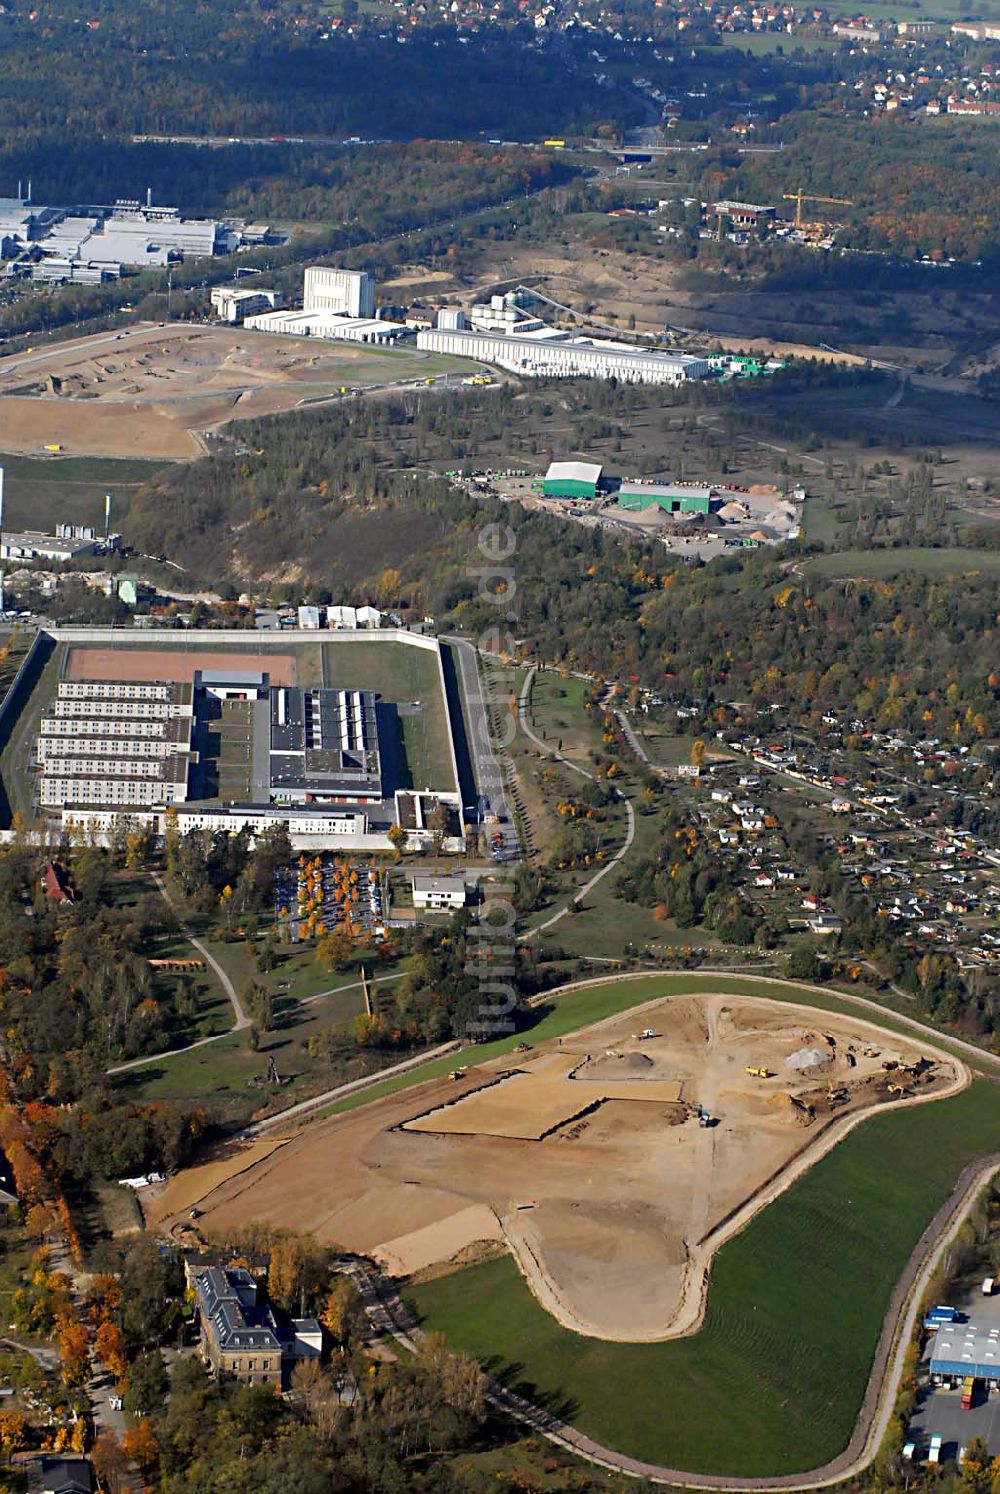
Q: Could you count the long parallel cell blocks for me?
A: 6